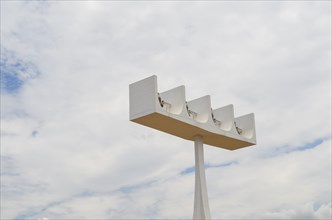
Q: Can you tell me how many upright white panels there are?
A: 5